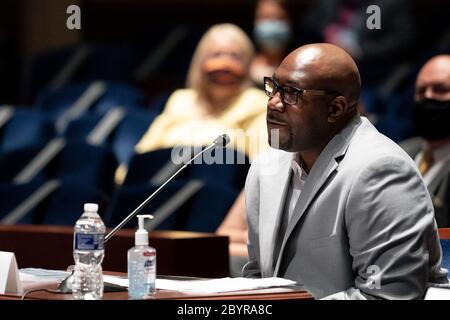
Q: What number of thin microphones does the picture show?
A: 1